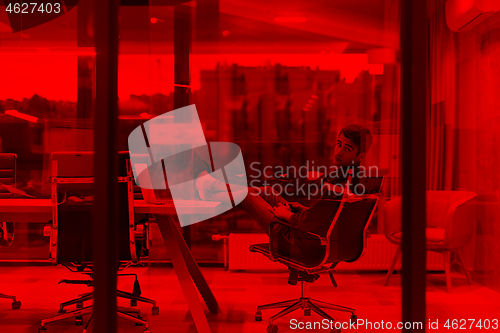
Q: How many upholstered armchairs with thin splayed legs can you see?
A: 1